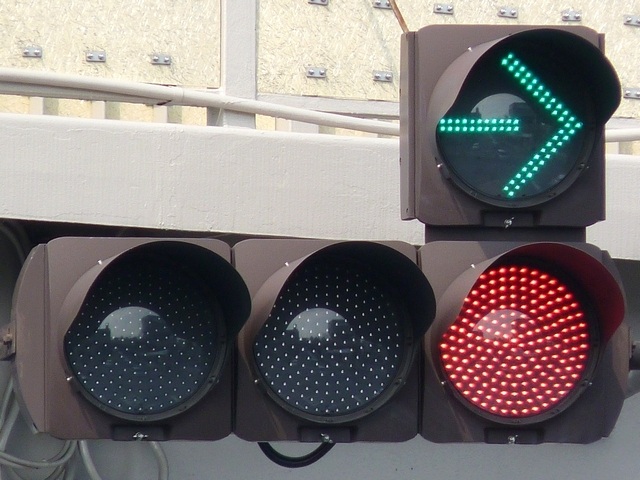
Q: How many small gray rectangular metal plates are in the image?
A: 12